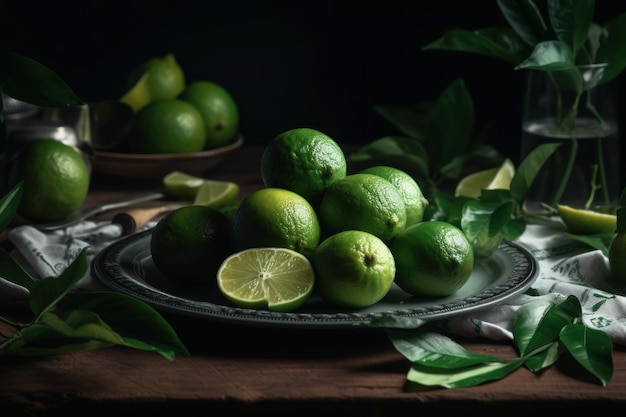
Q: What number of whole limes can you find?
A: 11